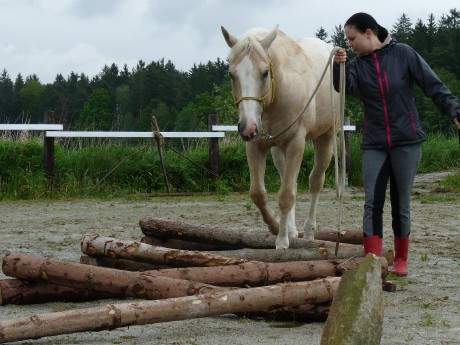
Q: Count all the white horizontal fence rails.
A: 3